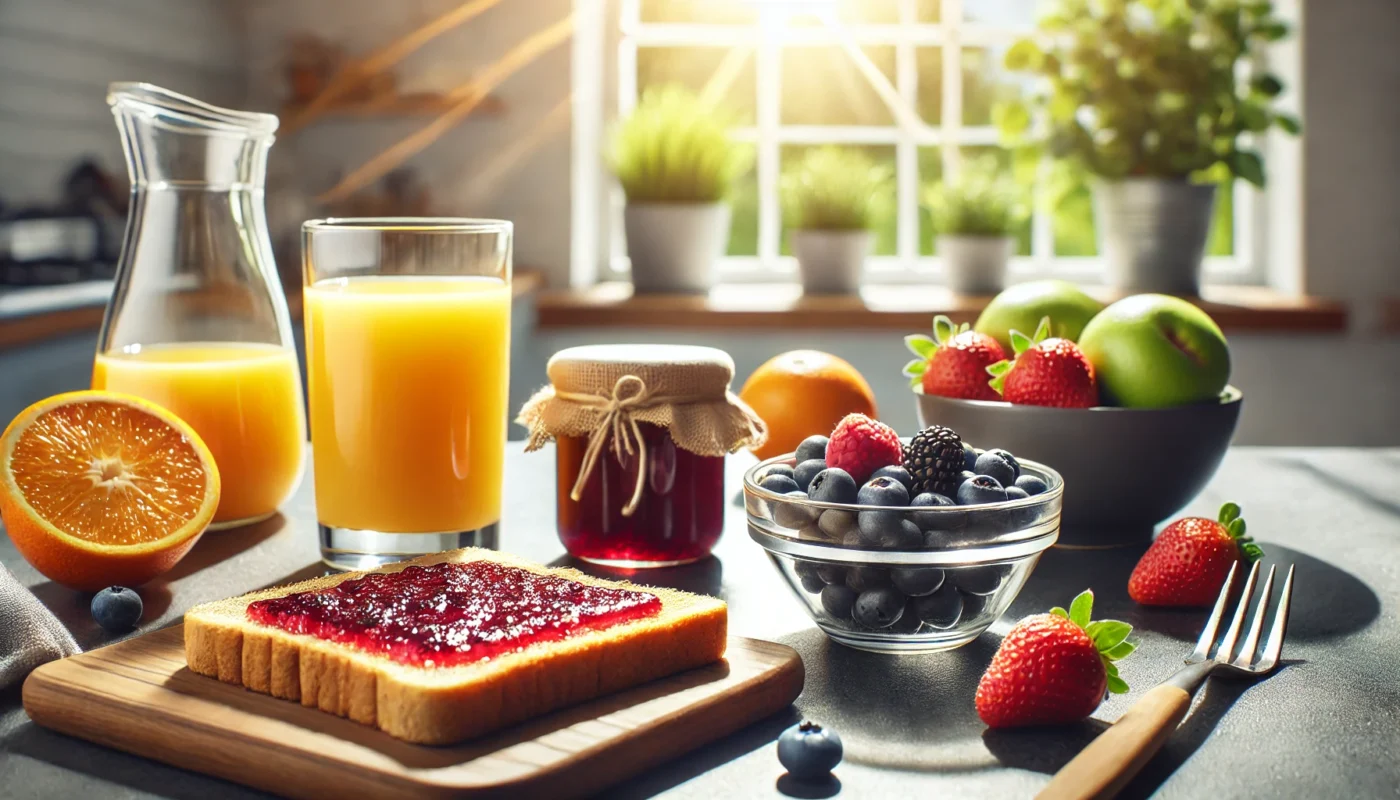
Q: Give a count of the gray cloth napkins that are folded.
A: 1